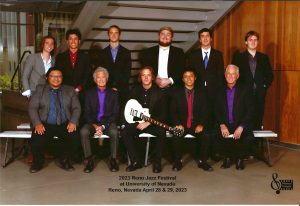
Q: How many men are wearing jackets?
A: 11